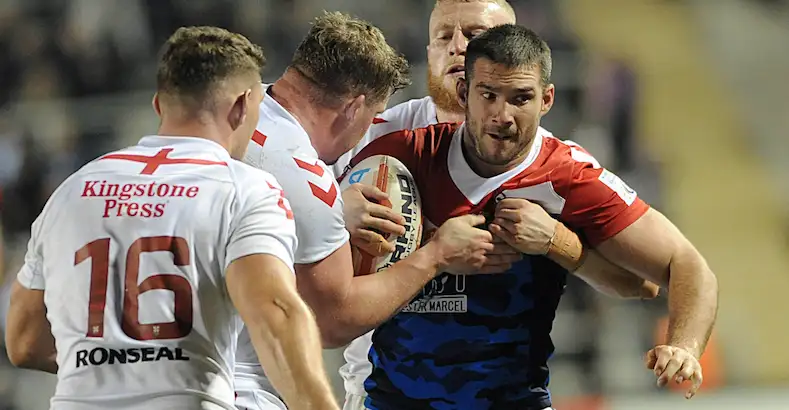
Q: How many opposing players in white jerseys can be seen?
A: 3